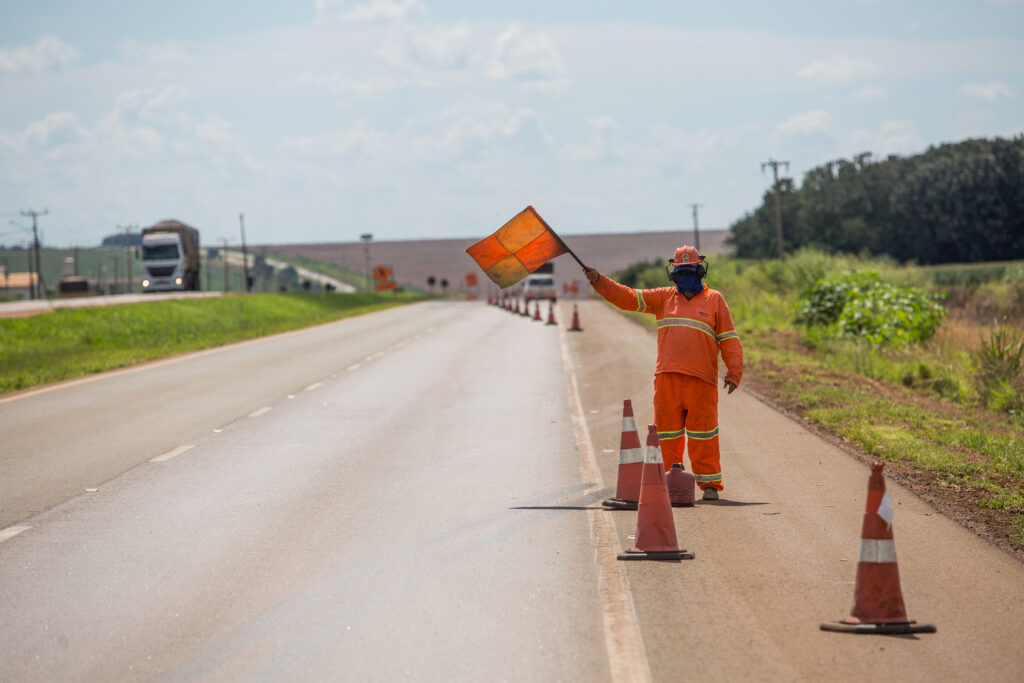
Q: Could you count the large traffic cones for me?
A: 3